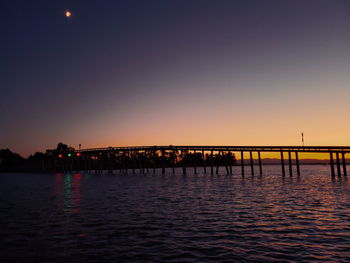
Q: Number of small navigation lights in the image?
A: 3